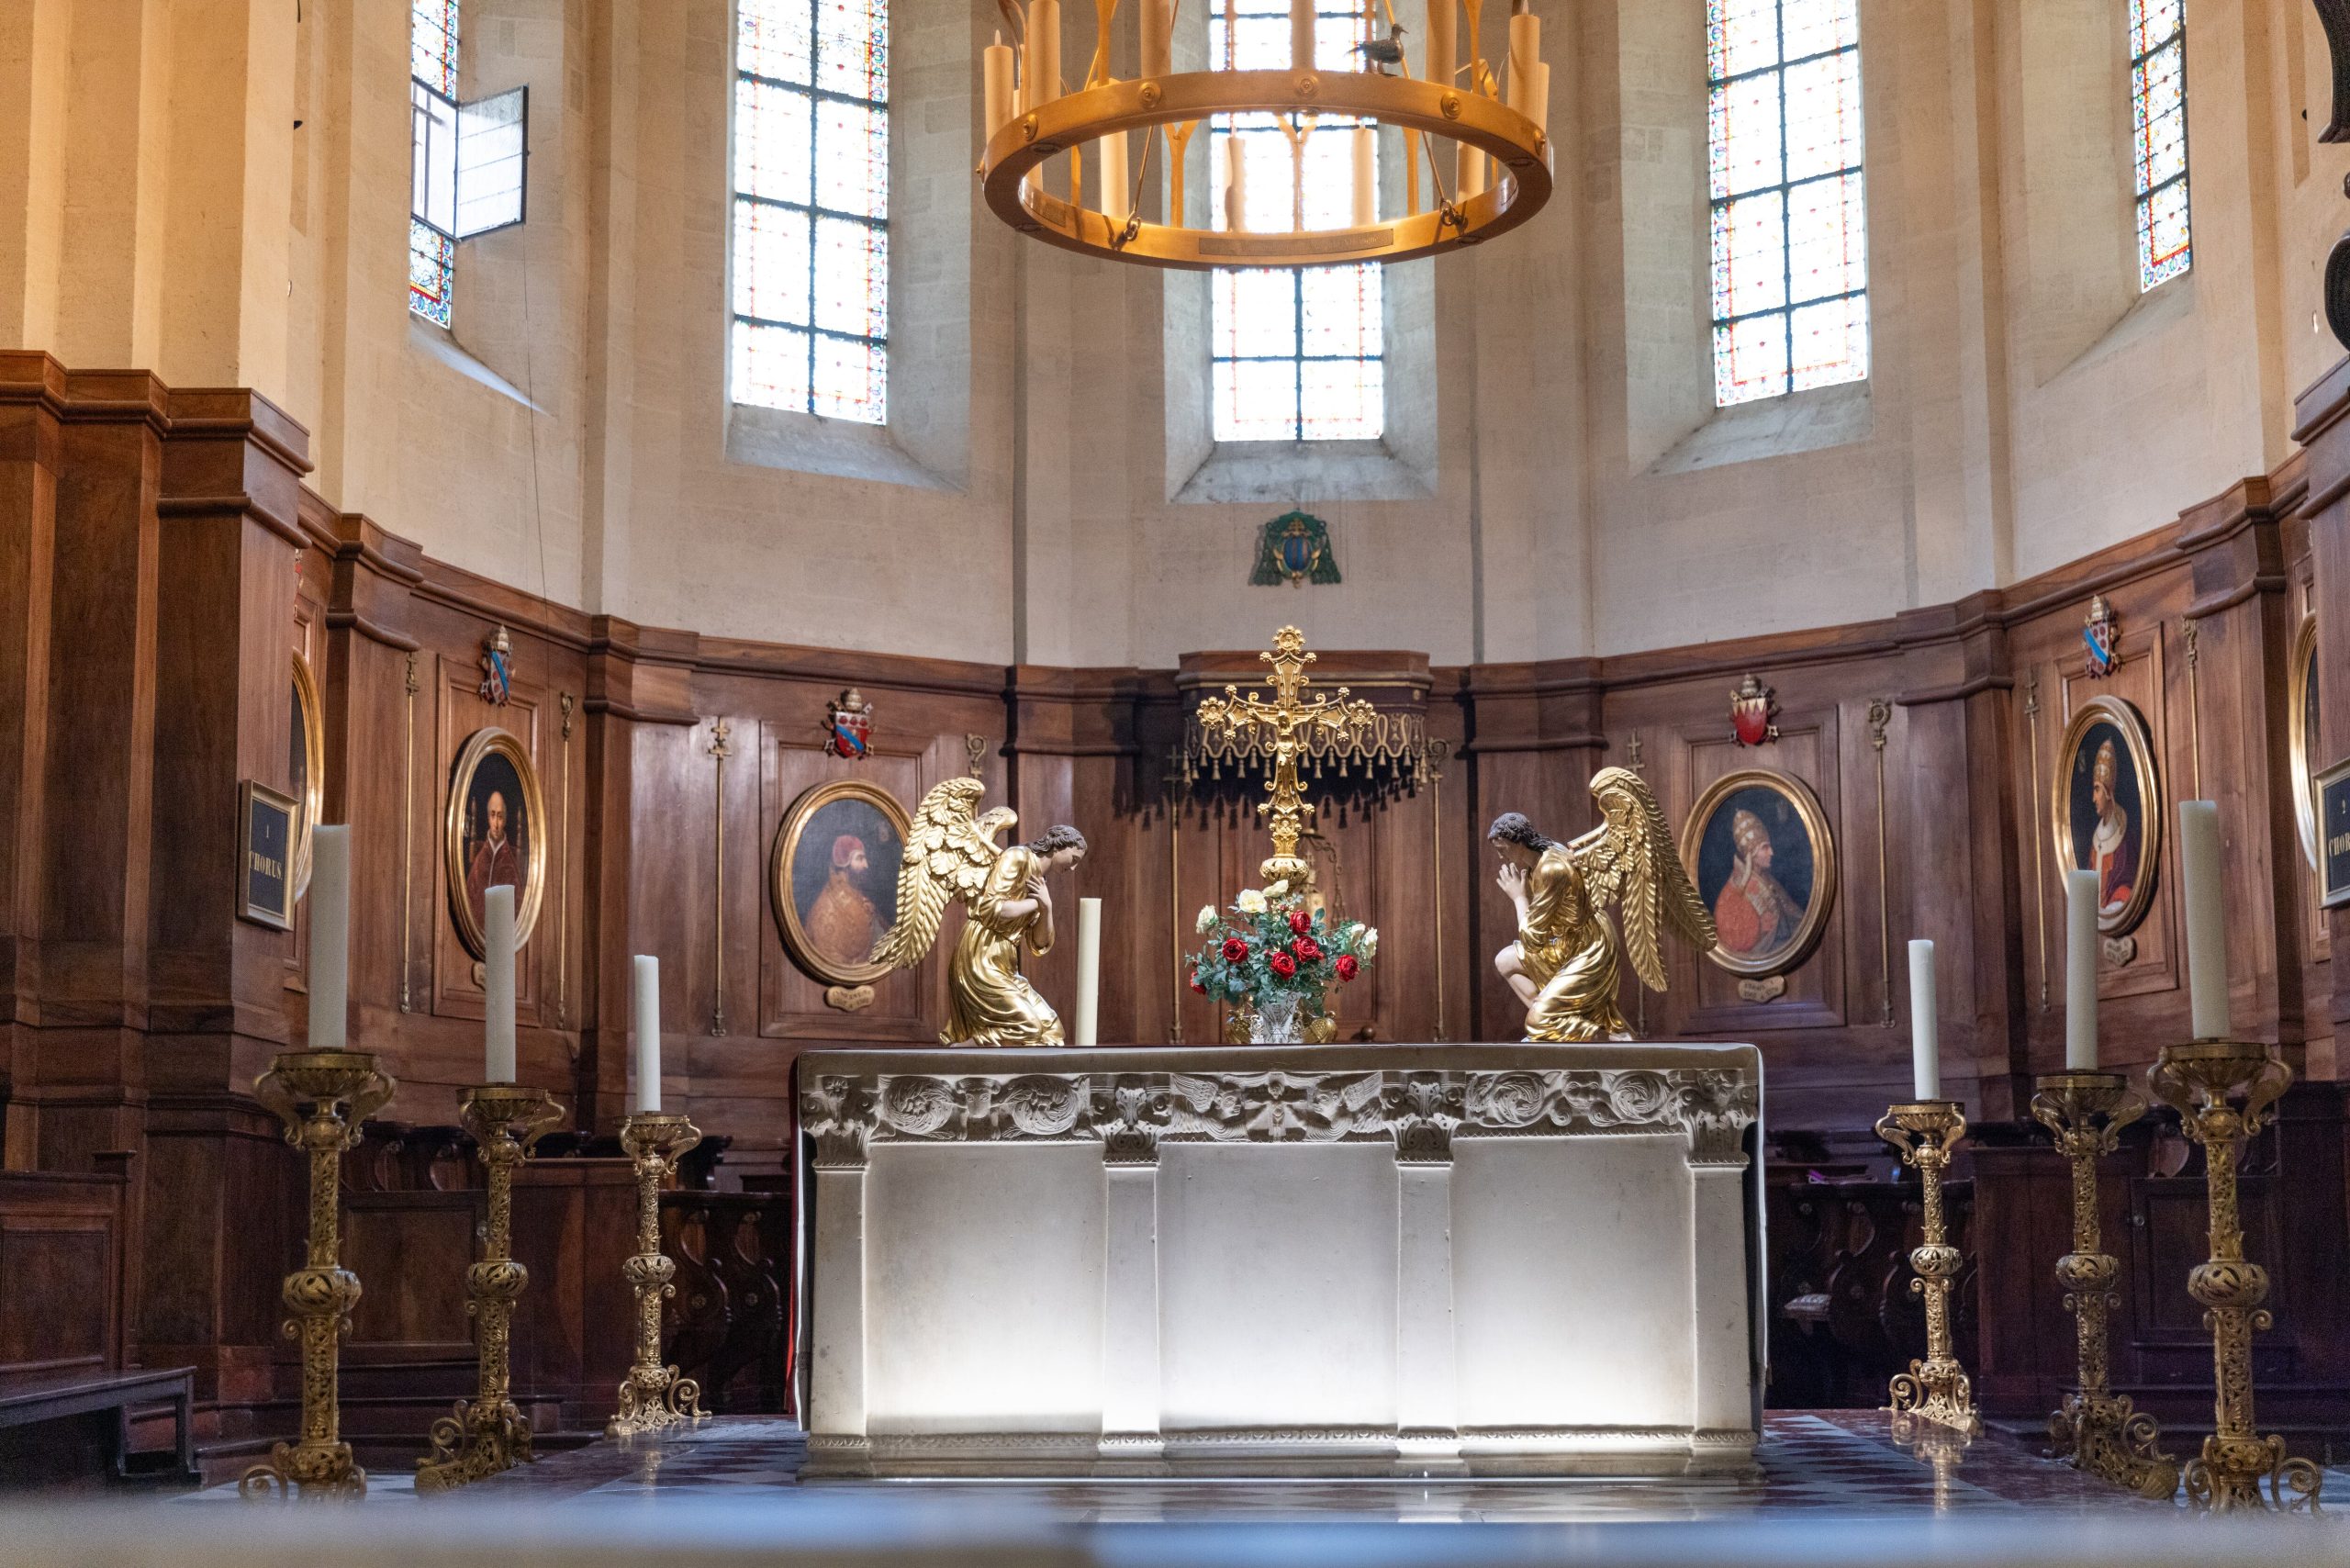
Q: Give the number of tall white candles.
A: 7